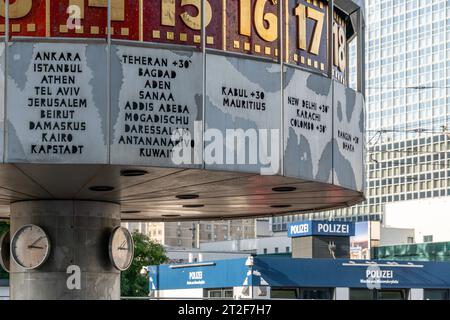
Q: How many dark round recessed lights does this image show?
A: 8